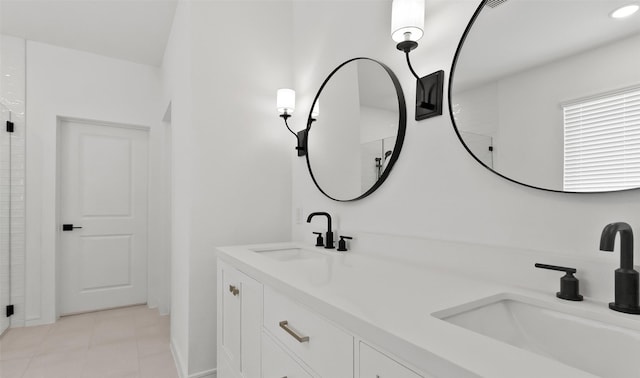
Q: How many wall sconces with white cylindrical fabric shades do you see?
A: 2